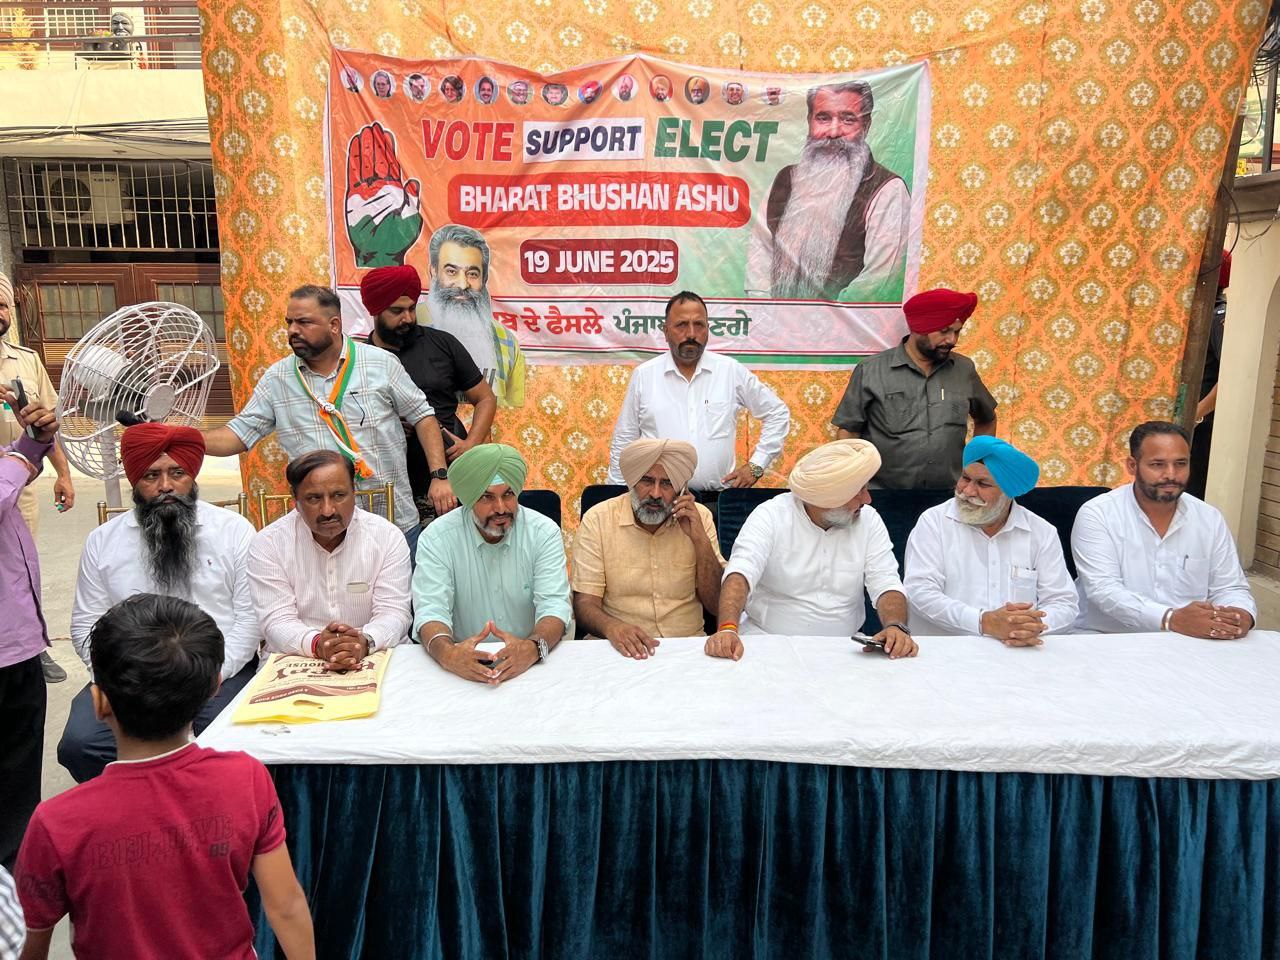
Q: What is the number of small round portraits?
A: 13